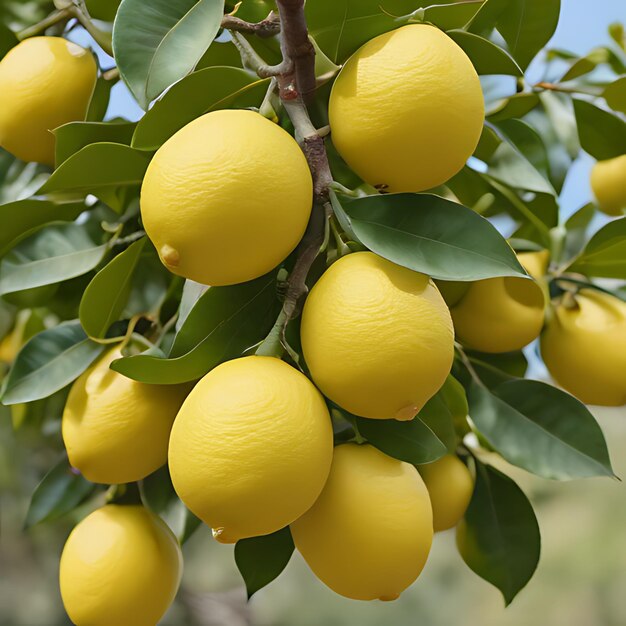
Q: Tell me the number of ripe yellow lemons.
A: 12